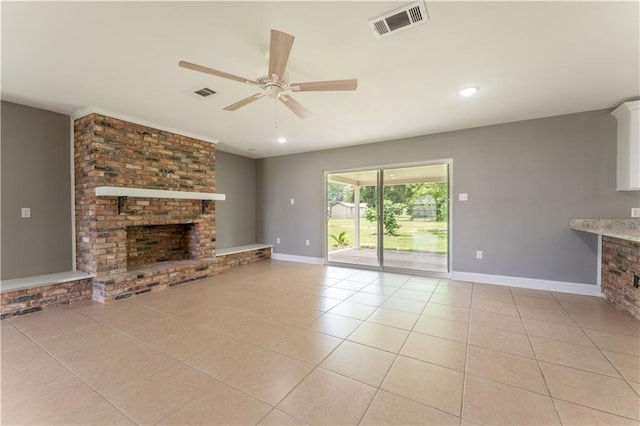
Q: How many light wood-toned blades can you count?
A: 5